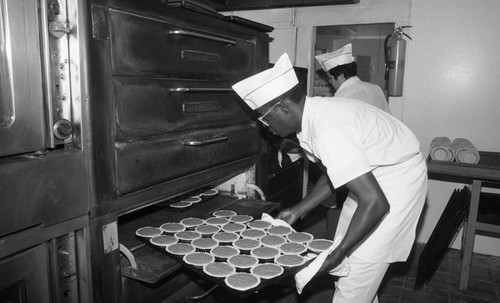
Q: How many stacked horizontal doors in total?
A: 3